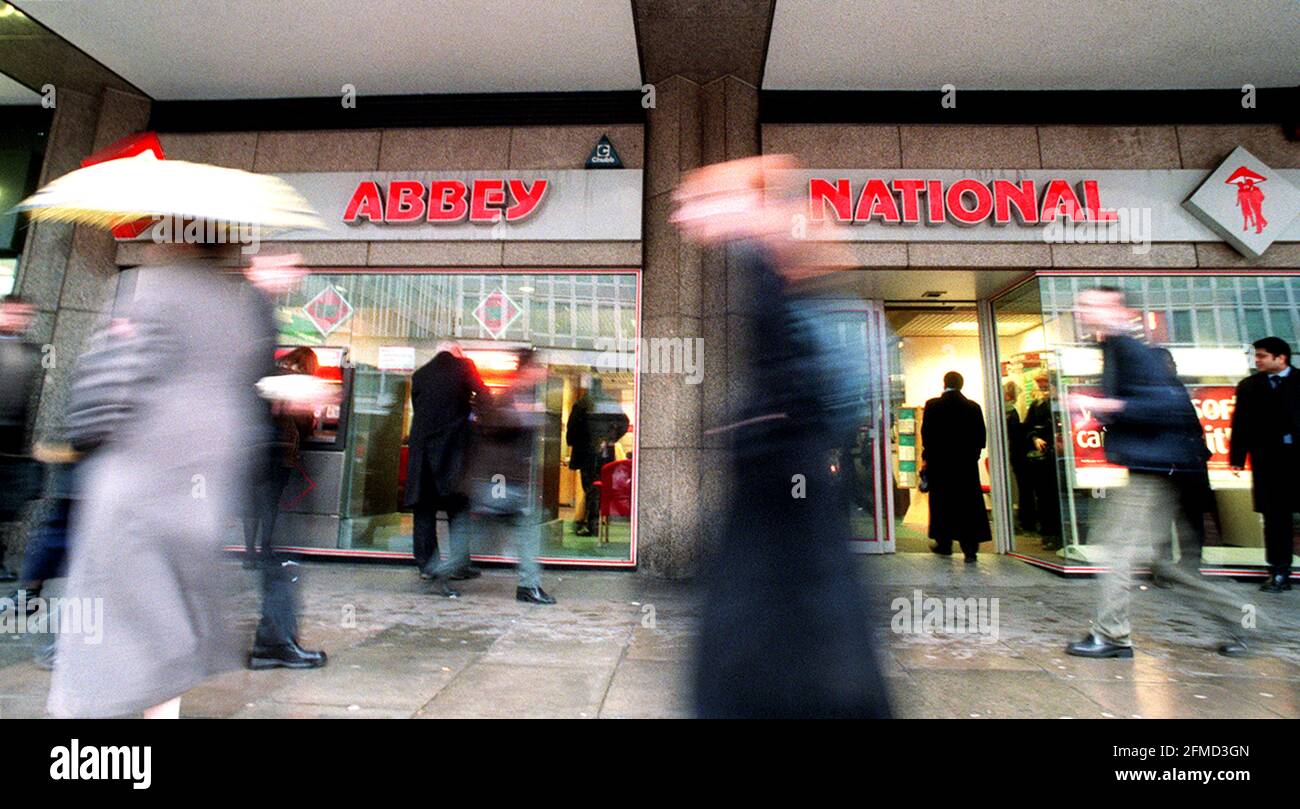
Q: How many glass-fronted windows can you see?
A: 2